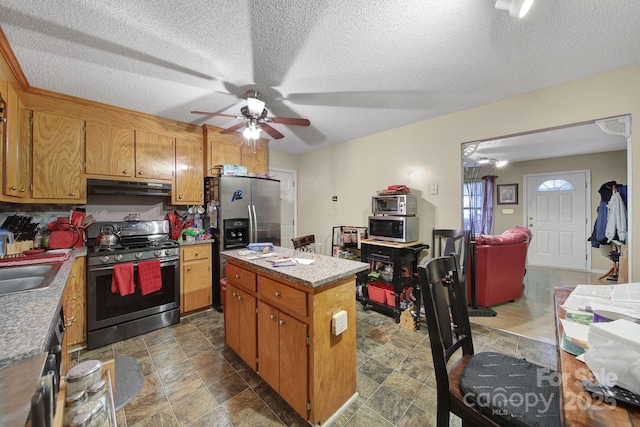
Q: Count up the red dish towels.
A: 2